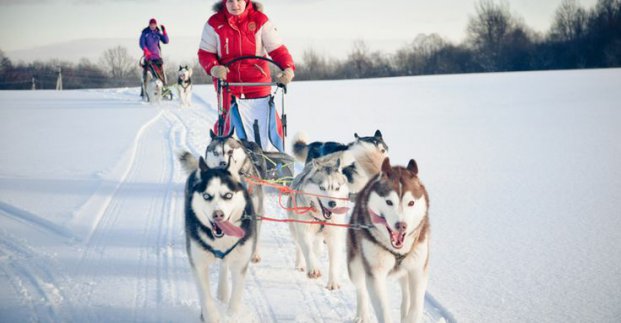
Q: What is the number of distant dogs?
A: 2